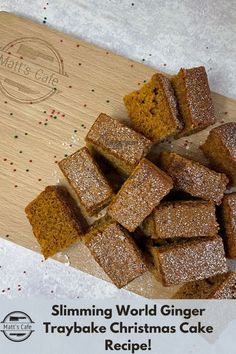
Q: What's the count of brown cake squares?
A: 13